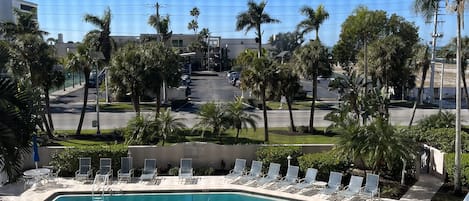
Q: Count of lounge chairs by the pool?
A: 13